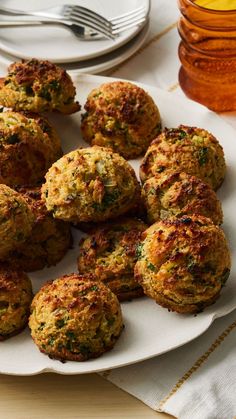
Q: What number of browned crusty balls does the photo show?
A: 12